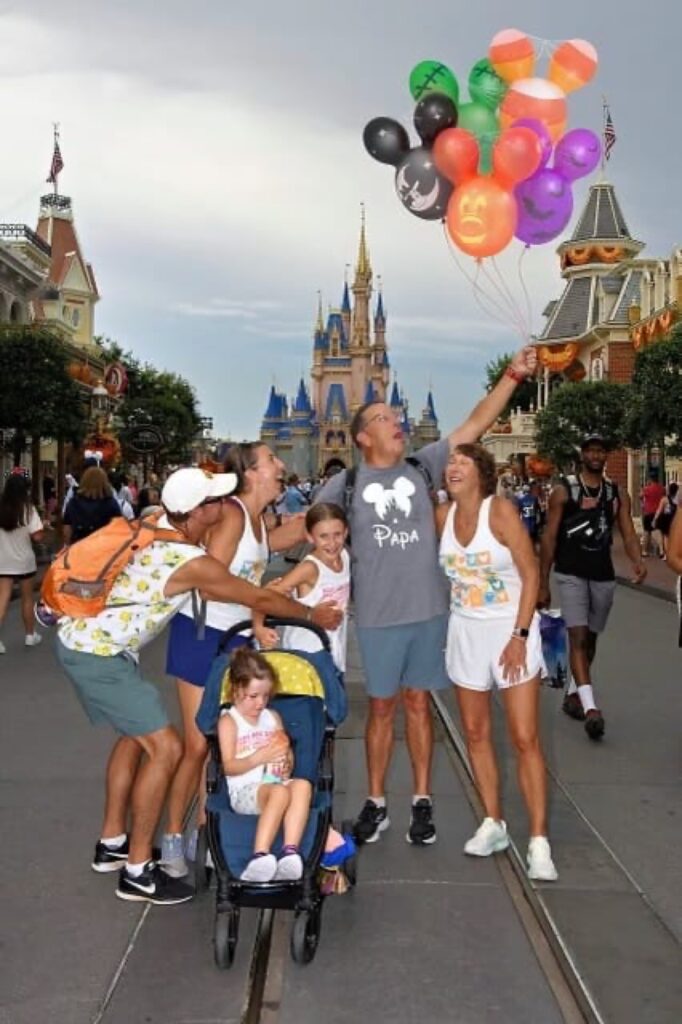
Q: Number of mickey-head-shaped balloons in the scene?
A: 5